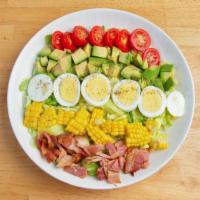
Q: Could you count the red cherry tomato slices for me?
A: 8